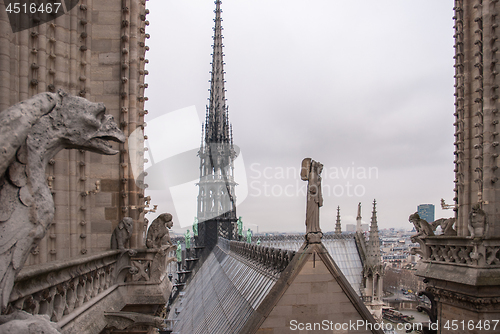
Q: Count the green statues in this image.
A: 6